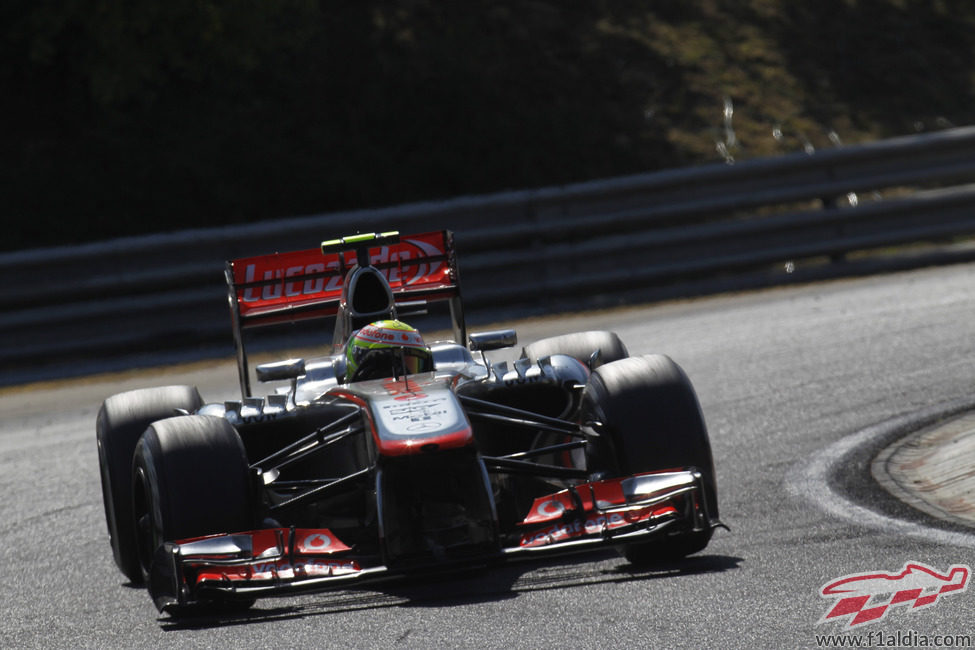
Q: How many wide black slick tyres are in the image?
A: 4